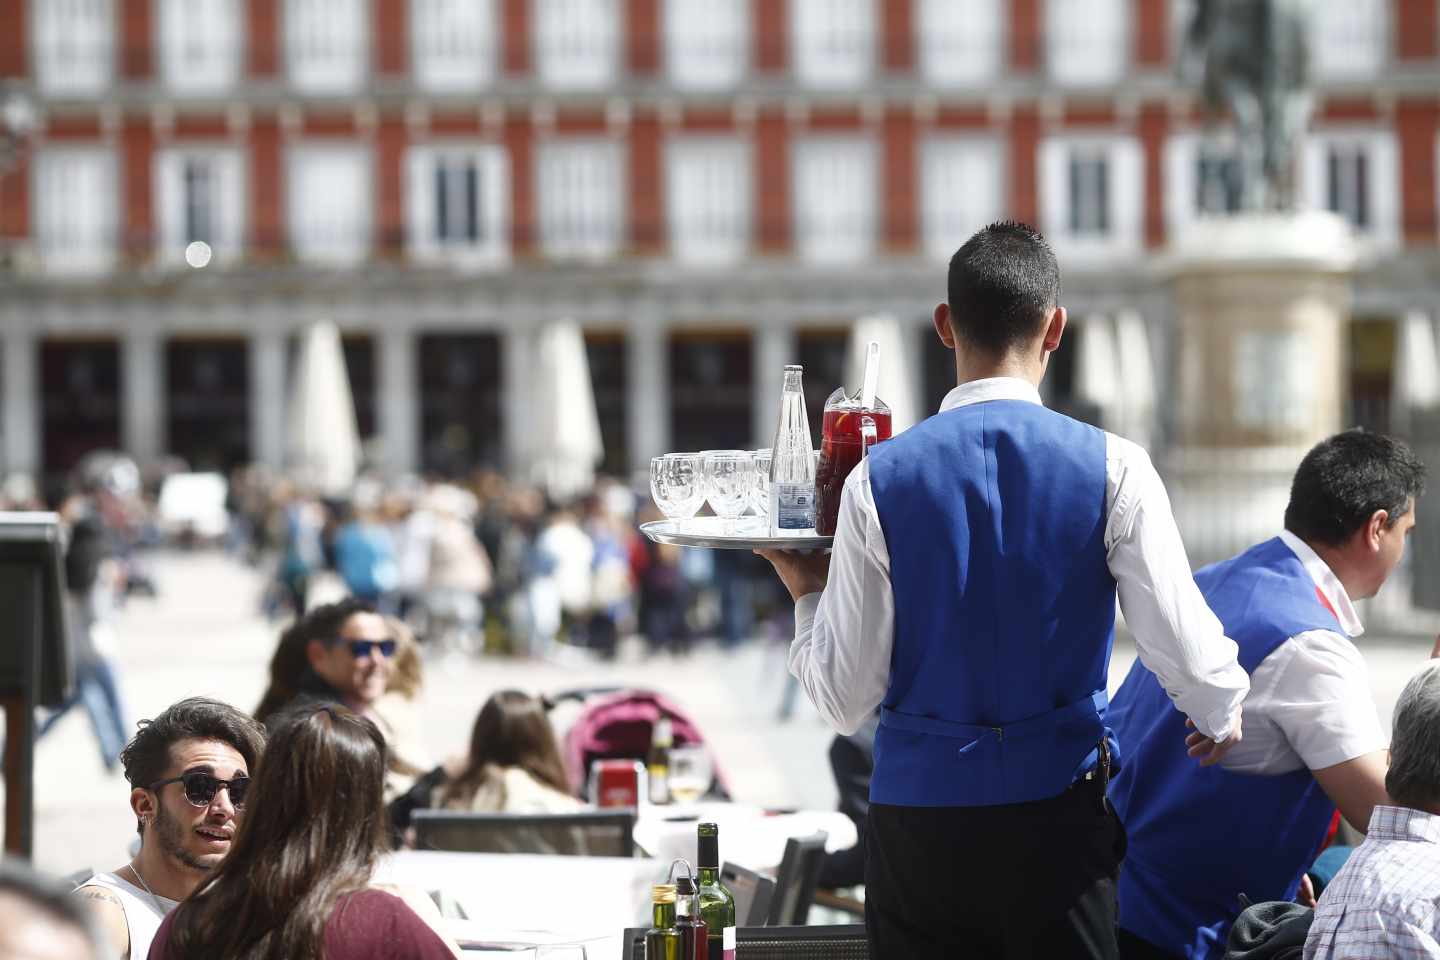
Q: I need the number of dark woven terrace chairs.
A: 4